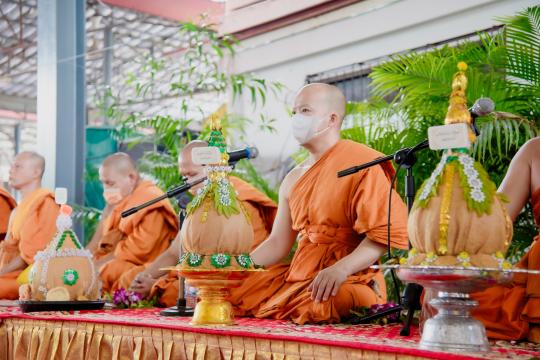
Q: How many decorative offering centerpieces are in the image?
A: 3